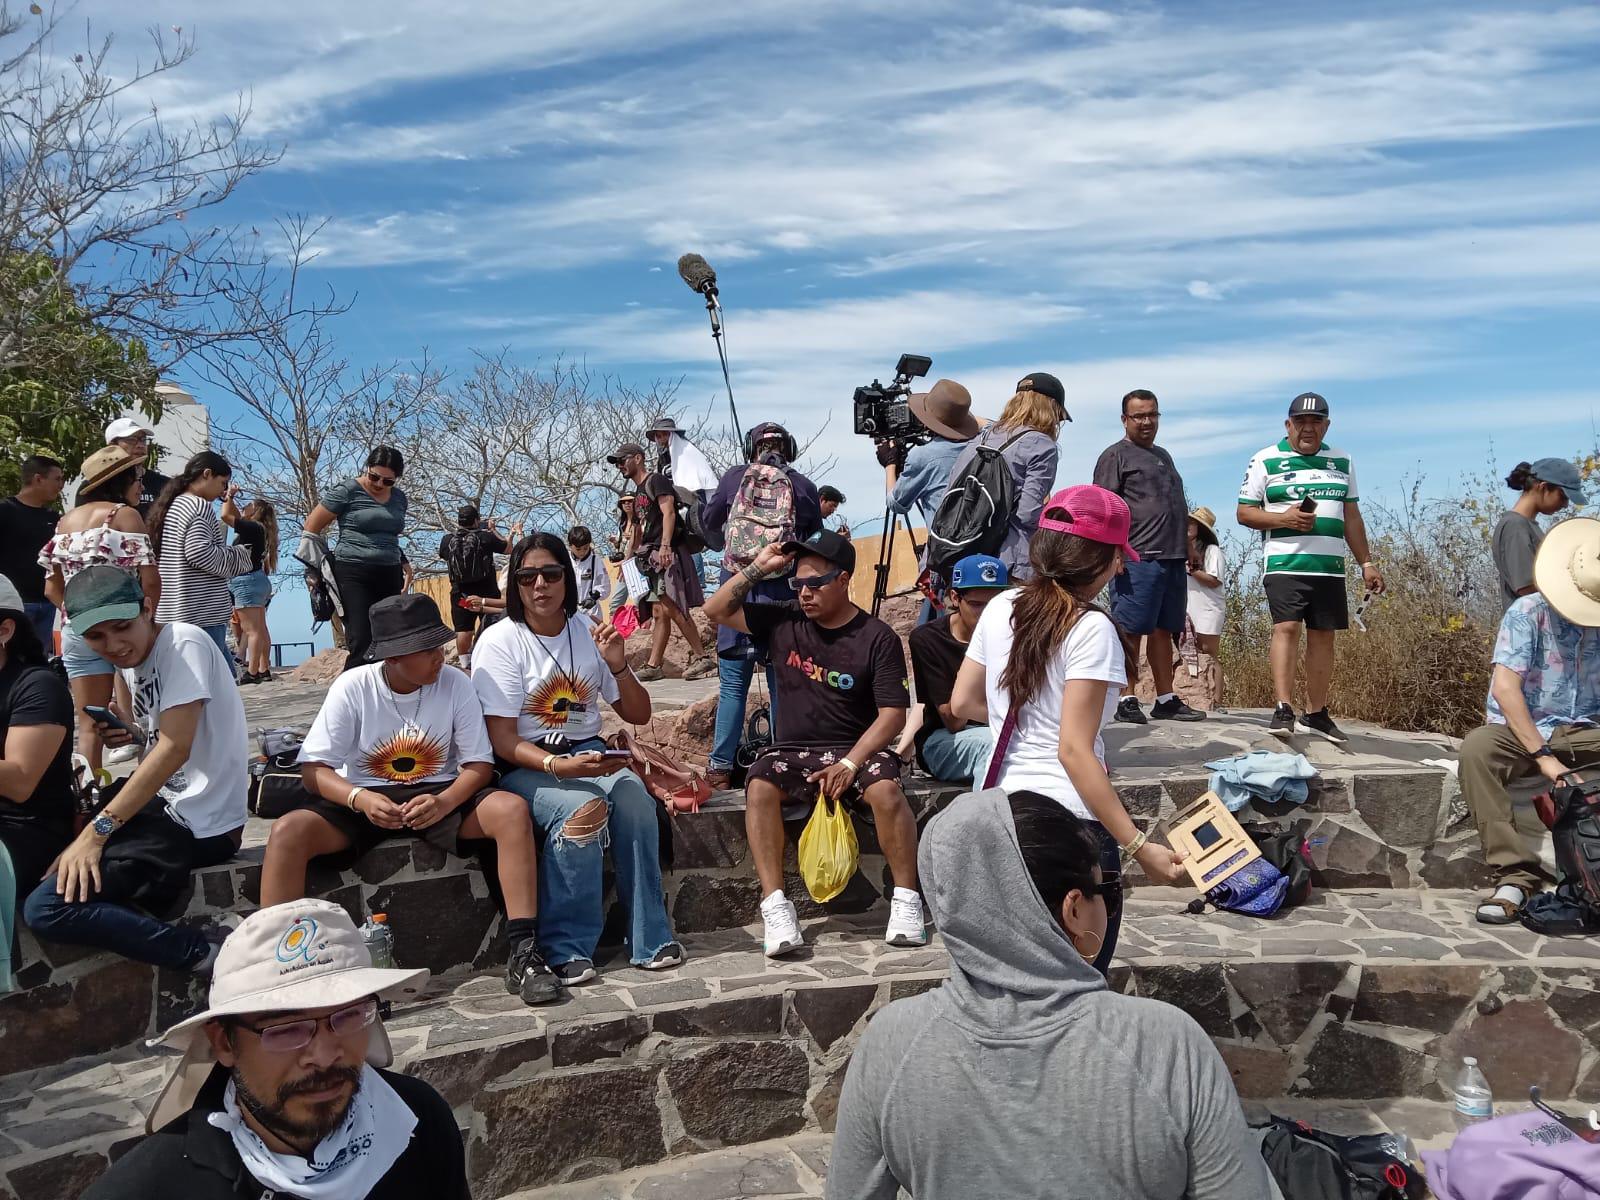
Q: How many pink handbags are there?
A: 1